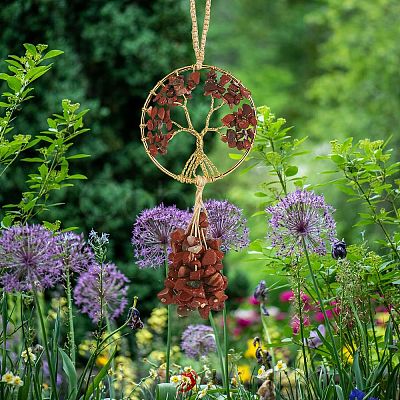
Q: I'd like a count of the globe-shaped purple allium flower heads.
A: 7